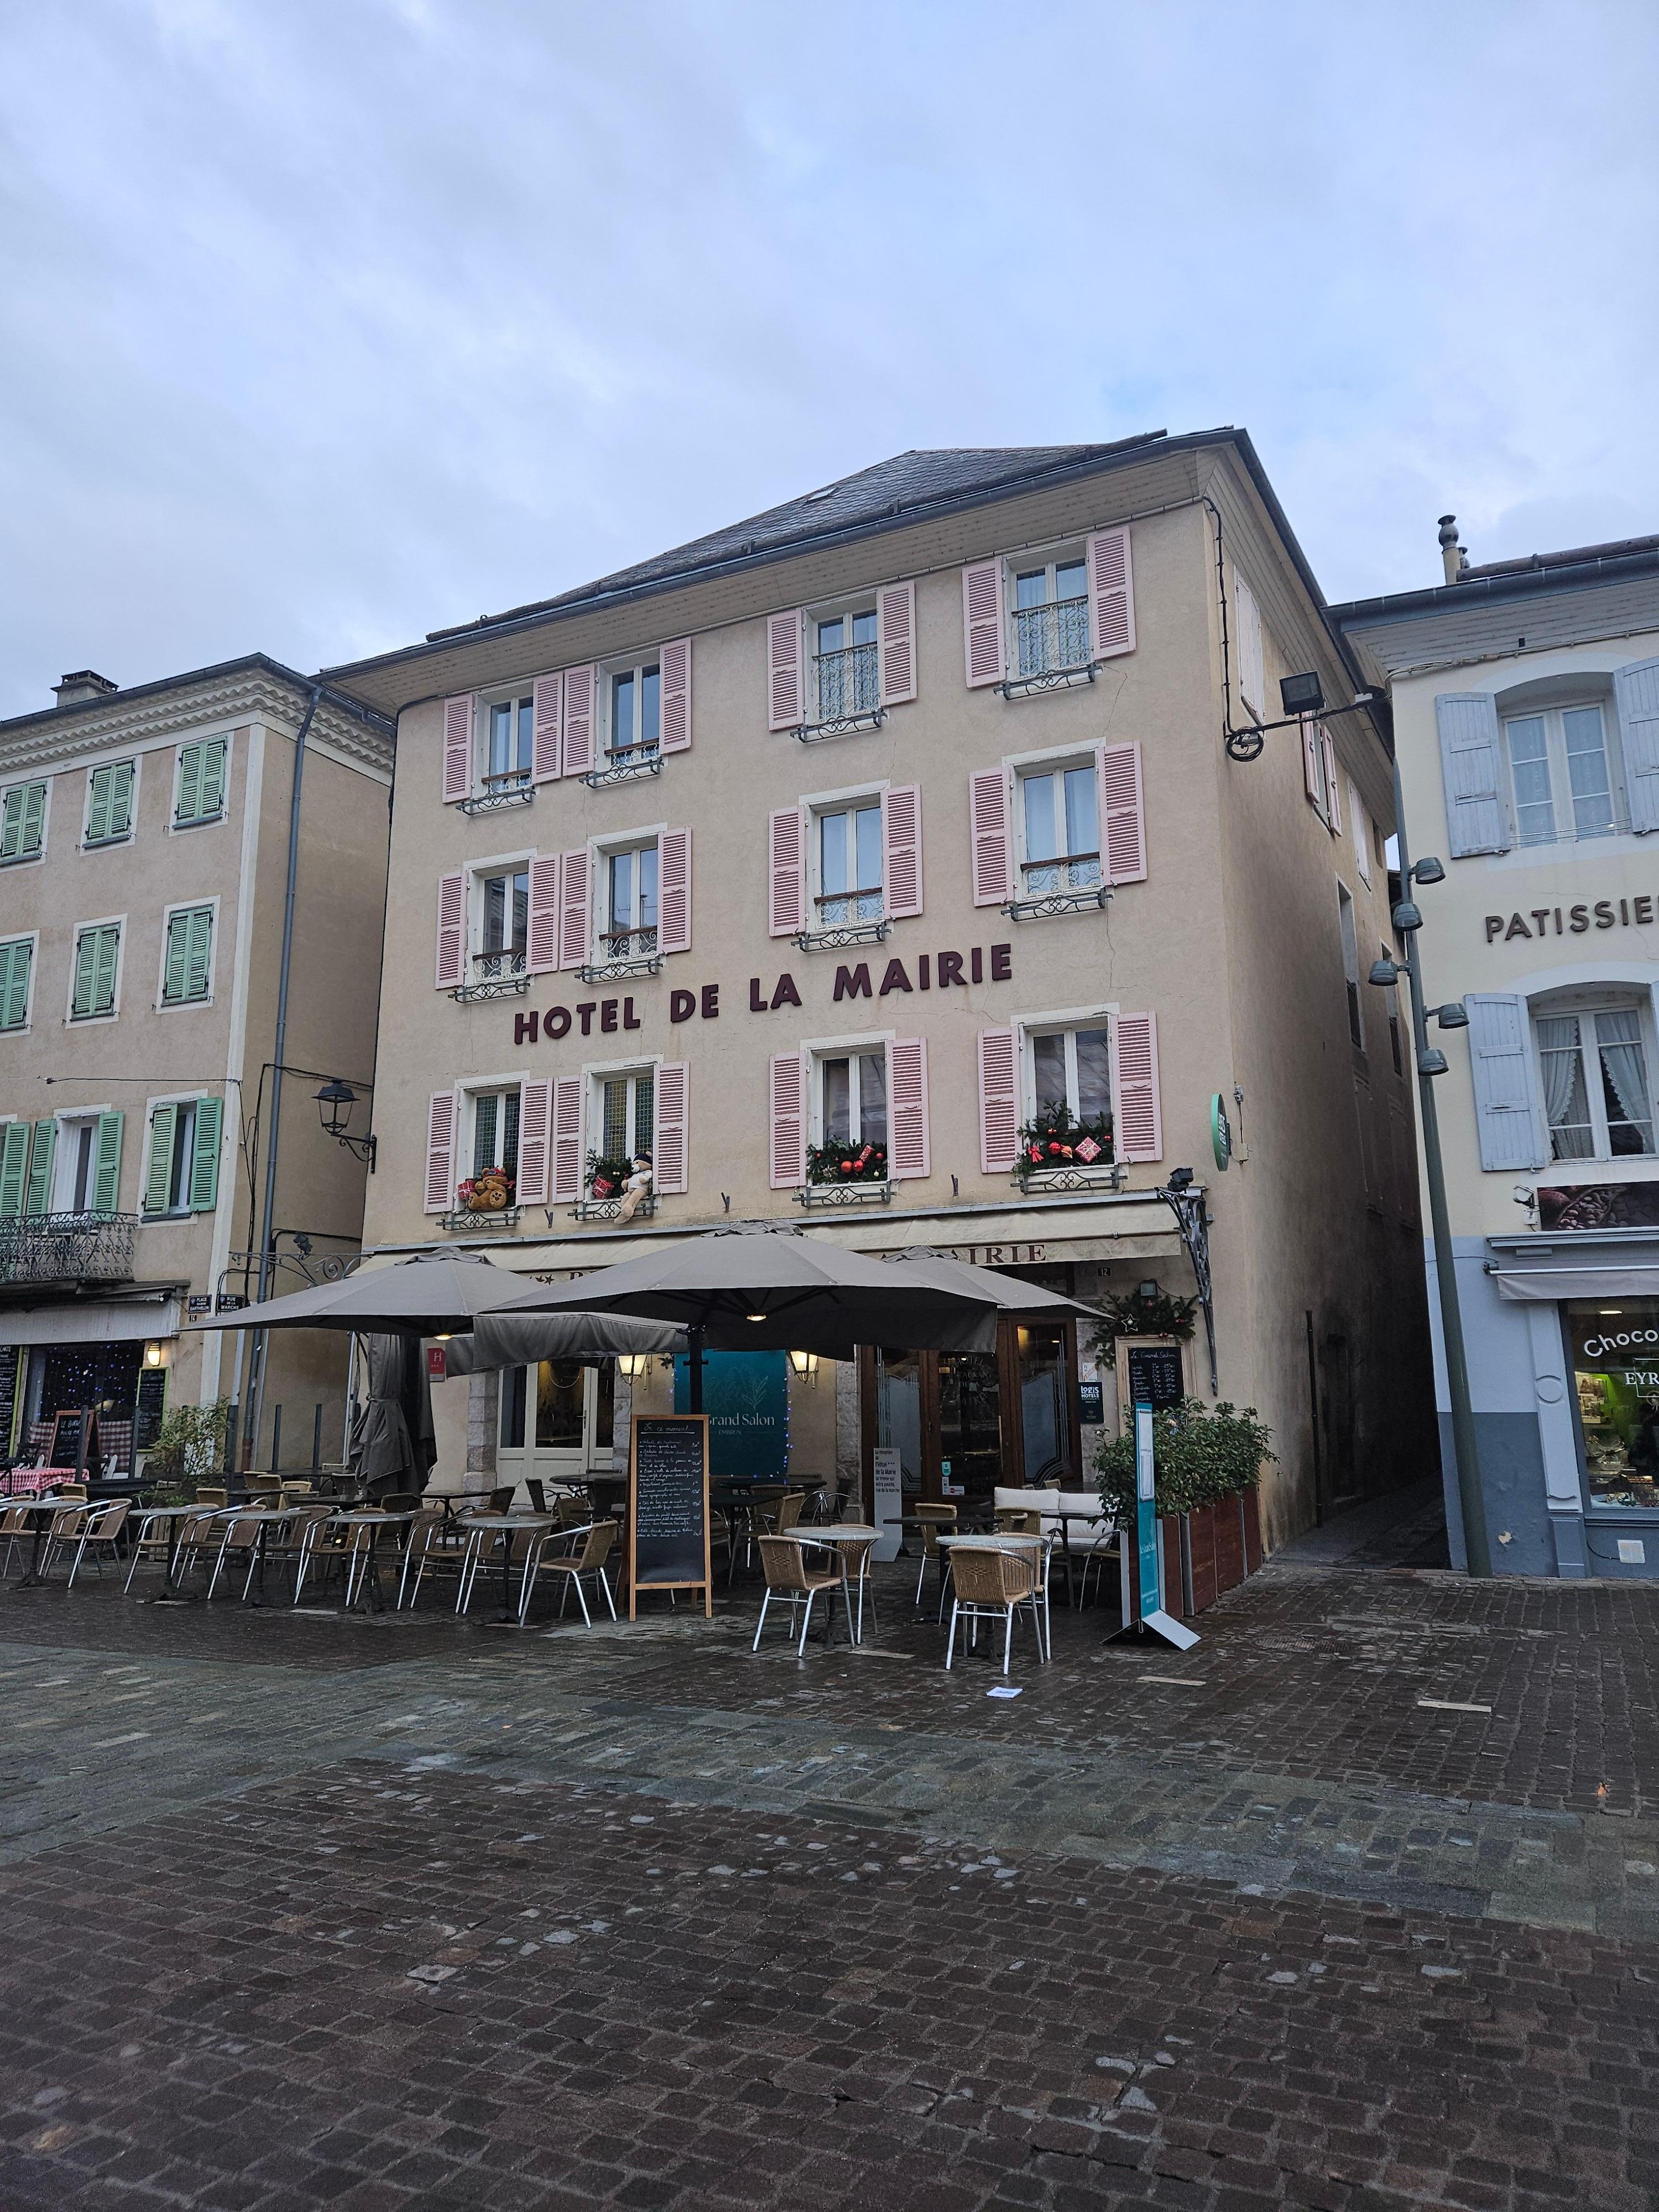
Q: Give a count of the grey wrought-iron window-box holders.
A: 12